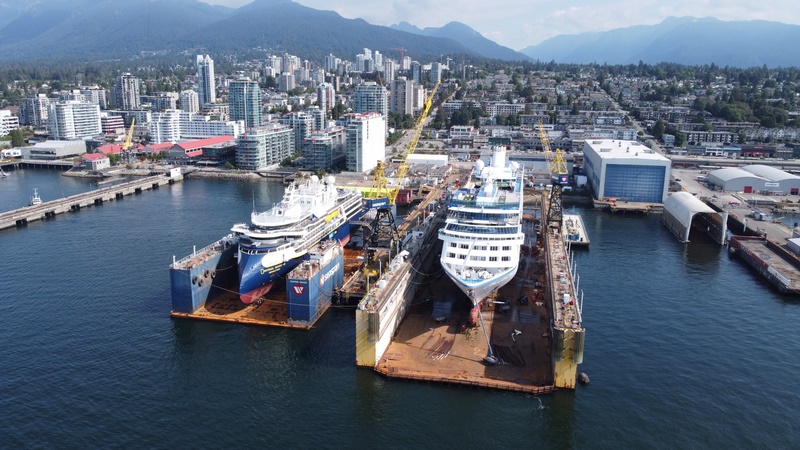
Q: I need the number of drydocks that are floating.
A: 2